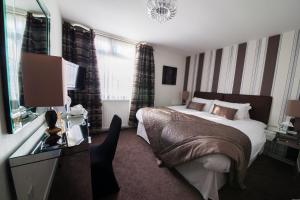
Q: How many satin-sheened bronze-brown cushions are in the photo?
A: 2